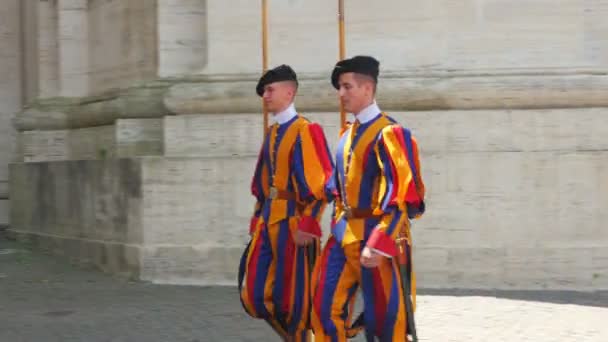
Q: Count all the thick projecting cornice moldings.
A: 1